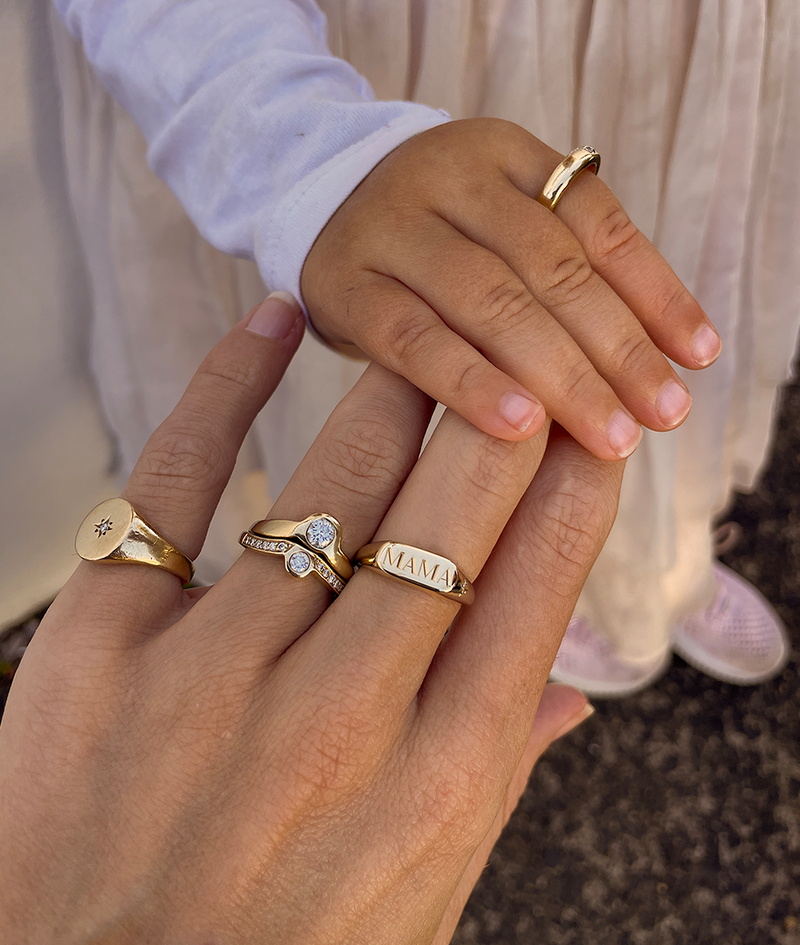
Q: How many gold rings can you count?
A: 5